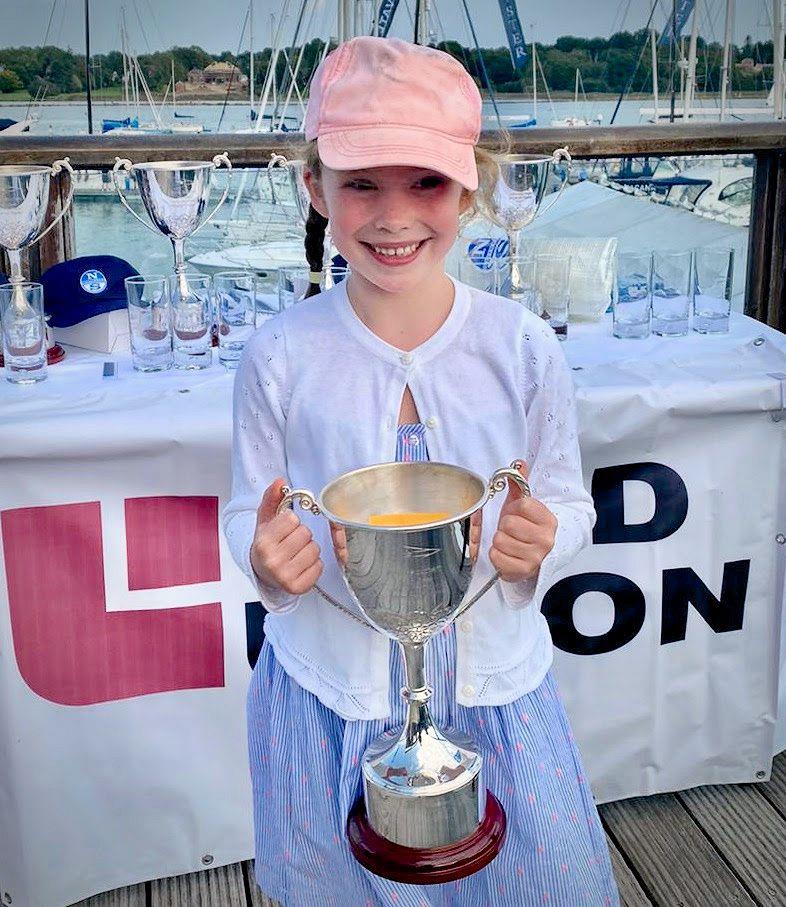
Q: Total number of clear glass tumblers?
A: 12